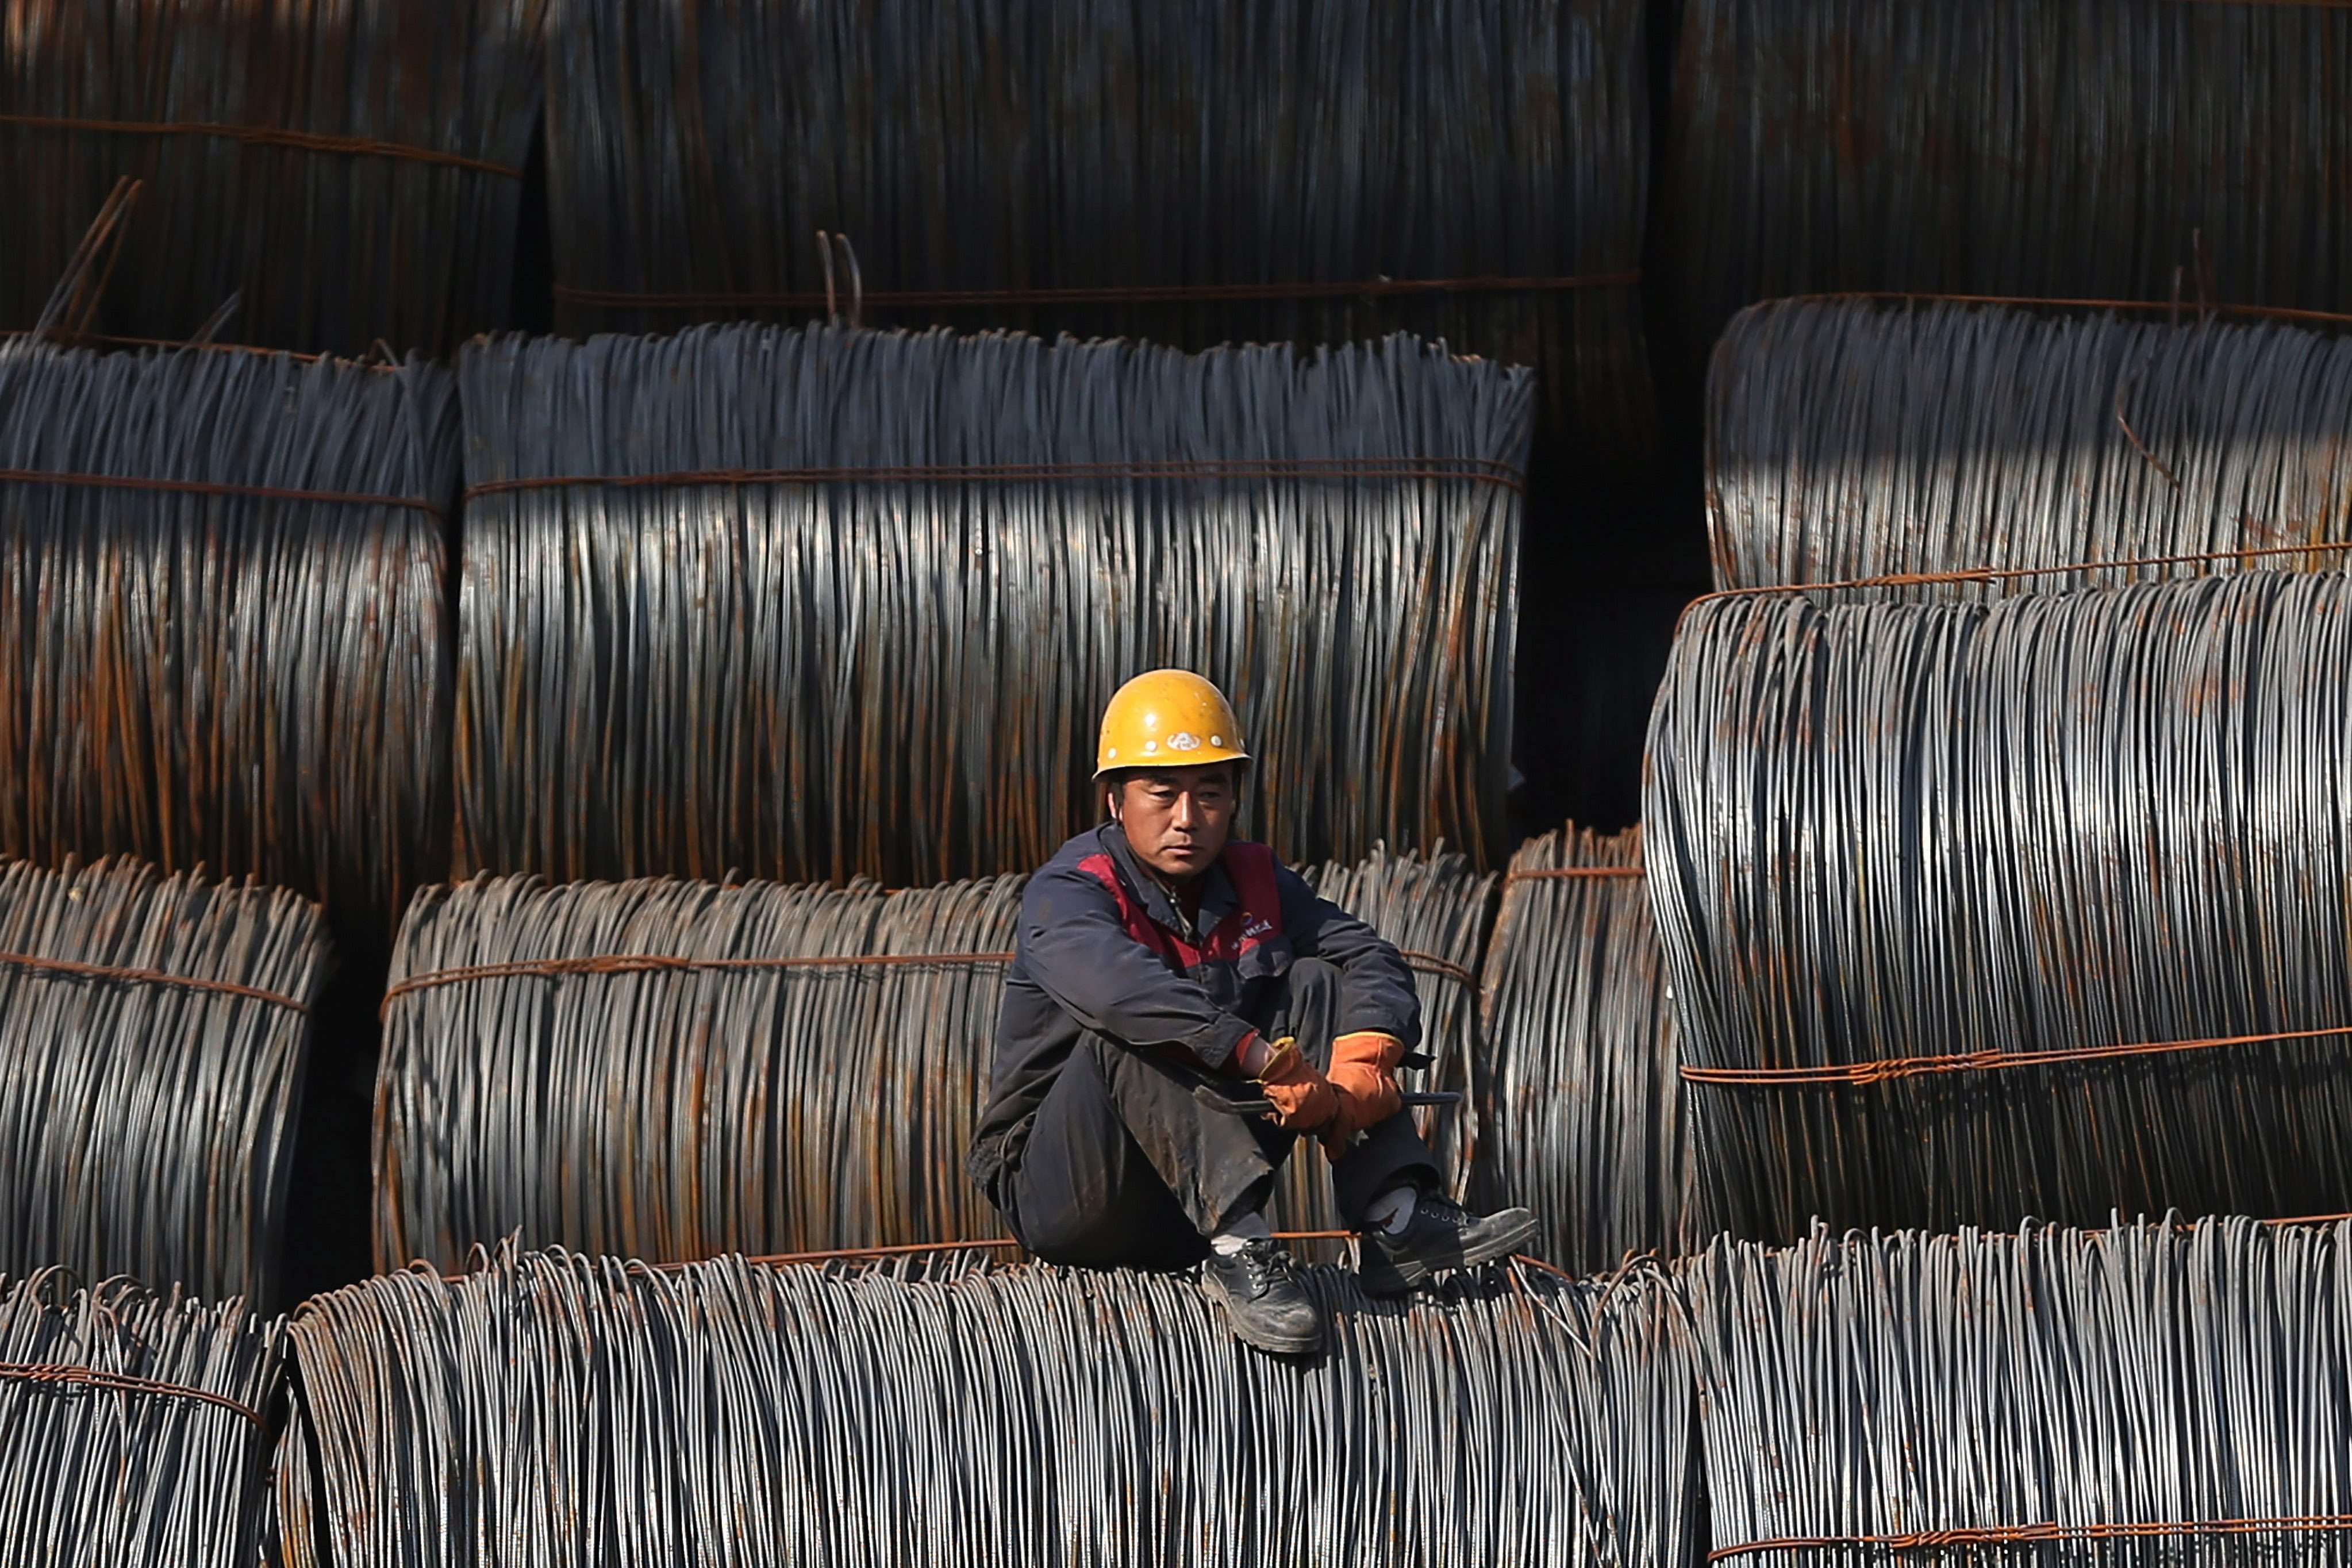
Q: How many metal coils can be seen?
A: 13